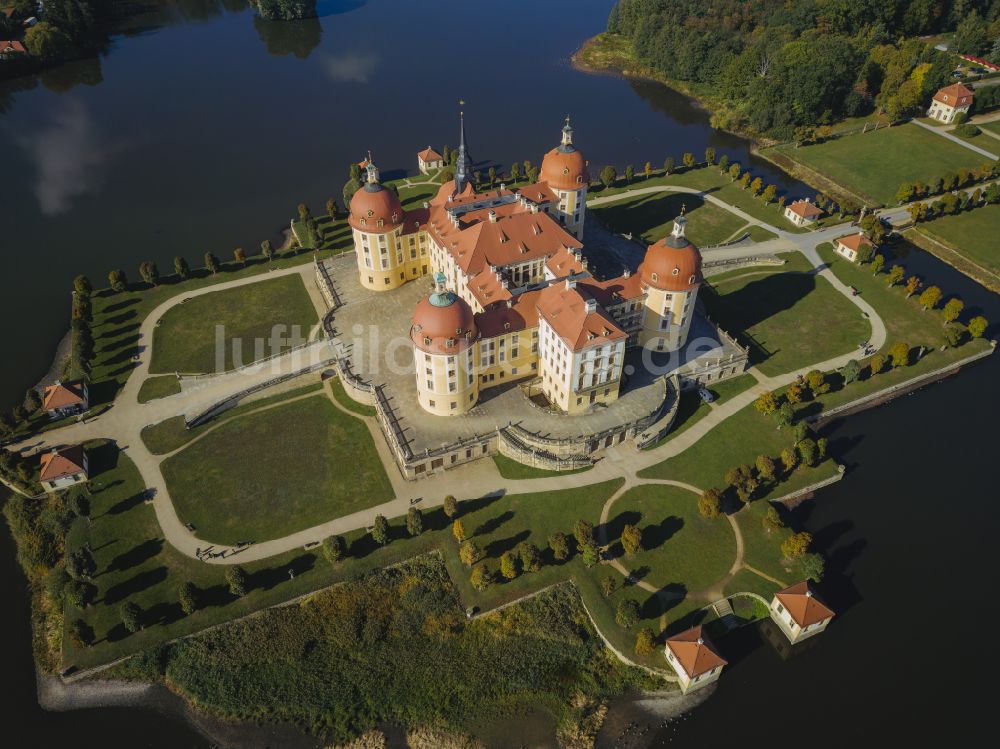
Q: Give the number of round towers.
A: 4